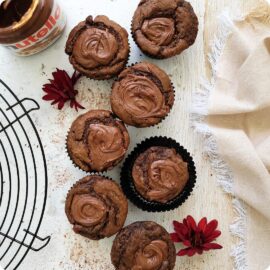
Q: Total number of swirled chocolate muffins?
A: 7